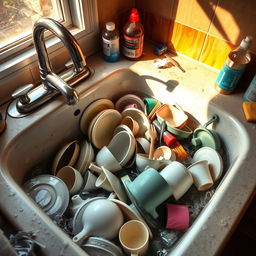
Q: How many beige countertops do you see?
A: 1